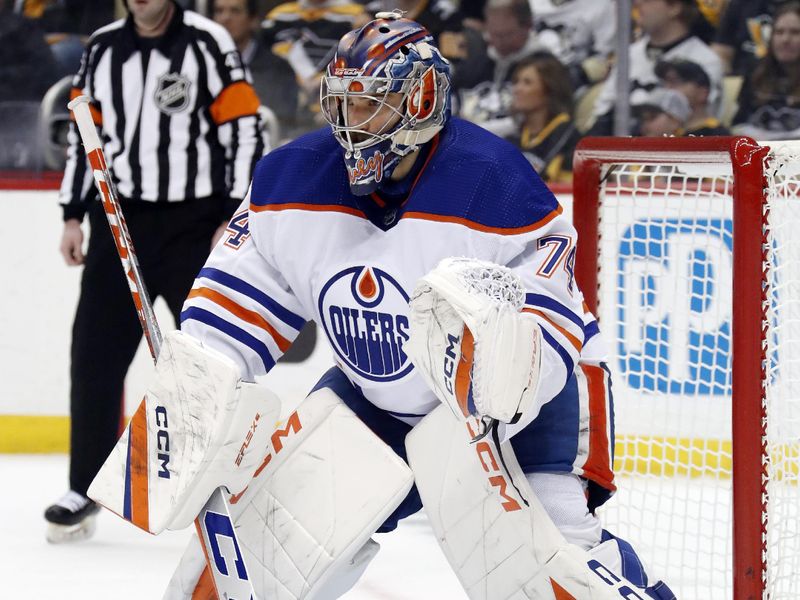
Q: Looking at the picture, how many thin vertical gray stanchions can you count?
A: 1